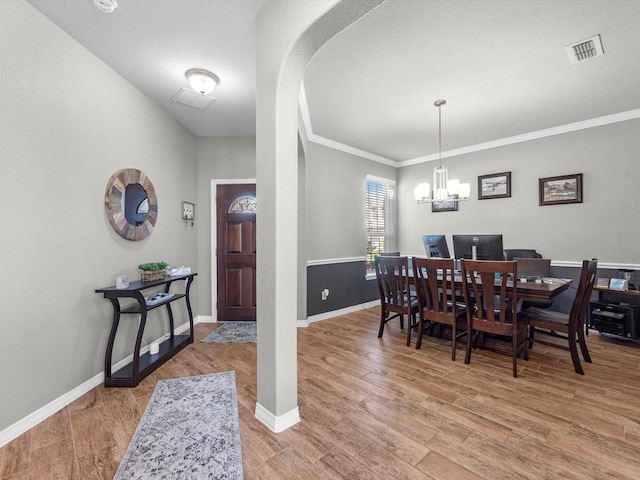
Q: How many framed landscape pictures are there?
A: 3